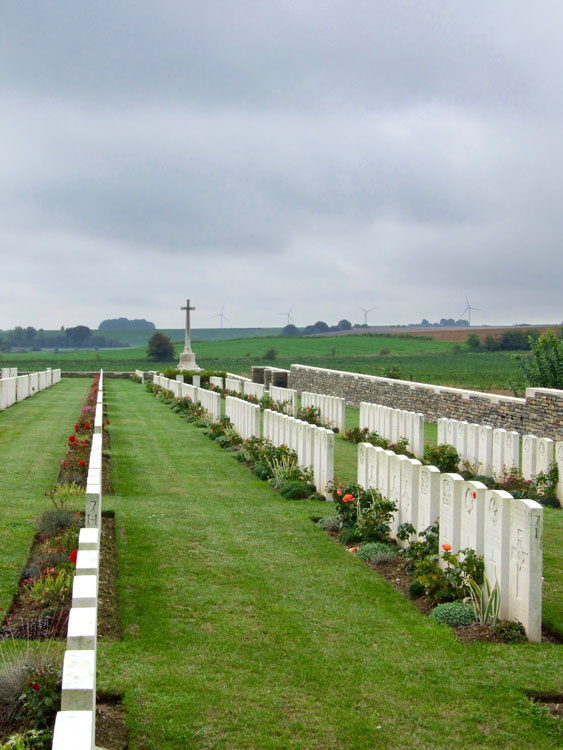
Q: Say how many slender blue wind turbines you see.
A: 4